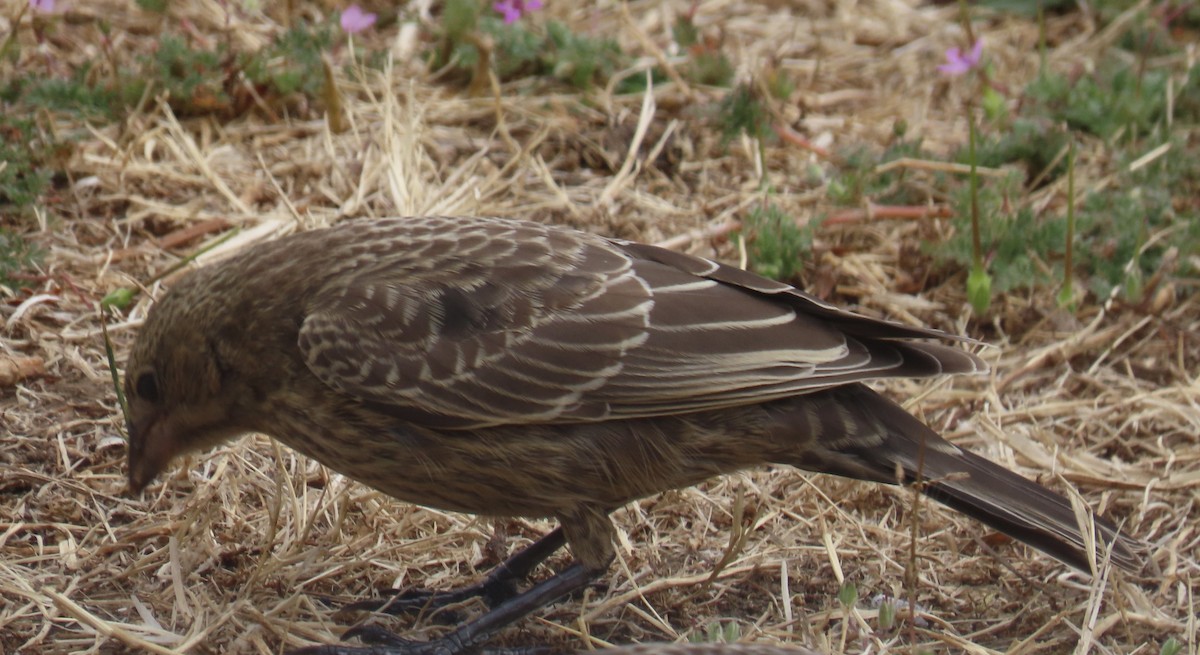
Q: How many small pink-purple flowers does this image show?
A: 4